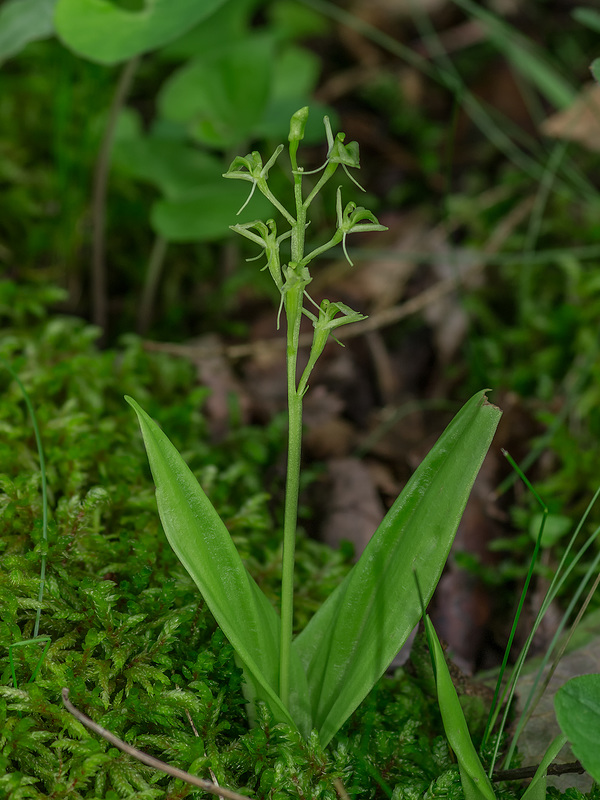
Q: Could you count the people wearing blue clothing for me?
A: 0